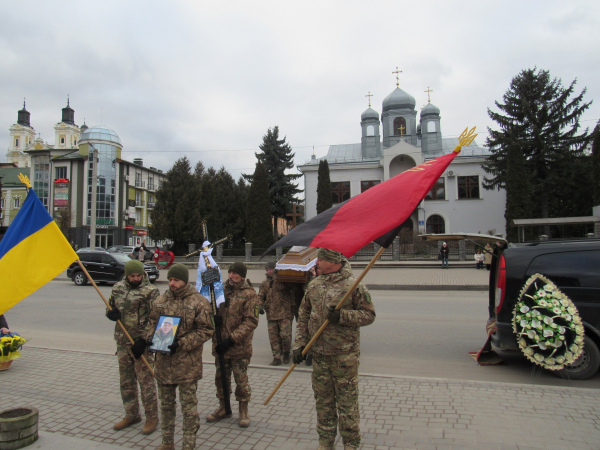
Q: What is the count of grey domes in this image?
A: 3